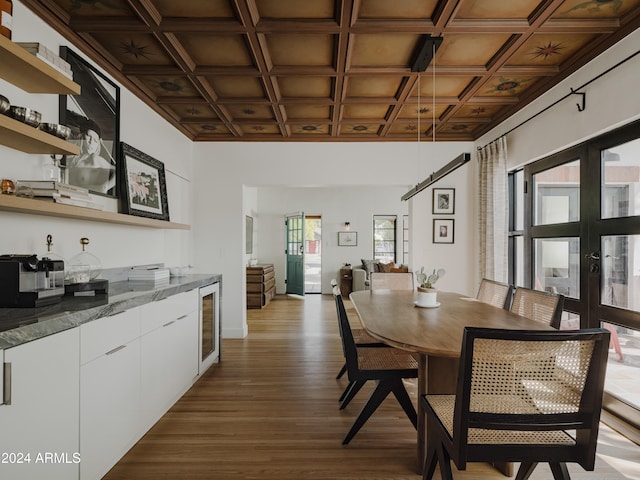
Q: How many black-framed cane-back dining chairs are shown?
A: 6